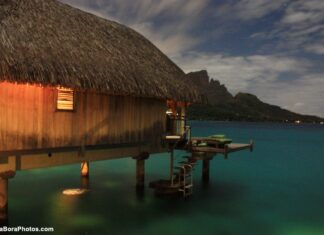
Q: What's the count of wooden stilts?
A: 4